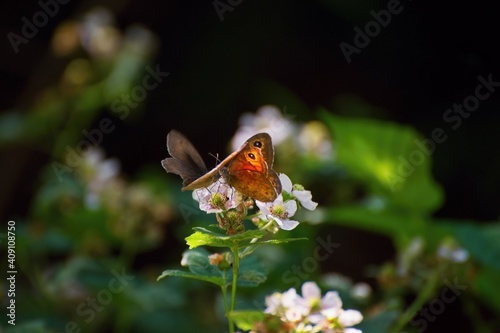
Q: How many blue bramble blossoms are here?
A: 0